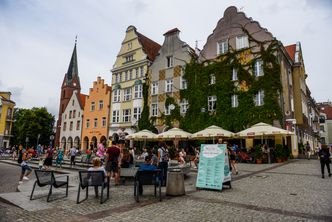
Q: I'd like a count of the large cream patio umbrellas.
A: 4